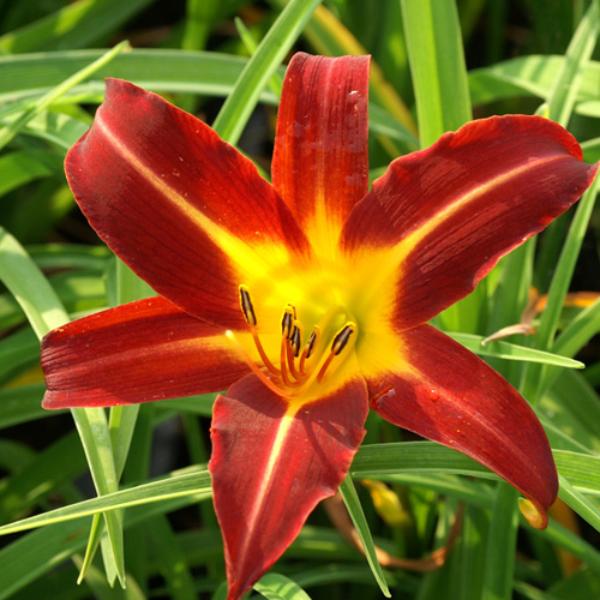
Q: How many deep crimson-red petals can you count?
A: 6